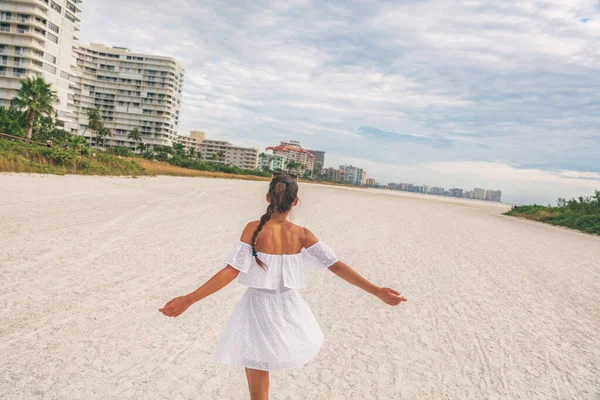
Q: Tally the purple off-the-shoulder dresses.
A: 0